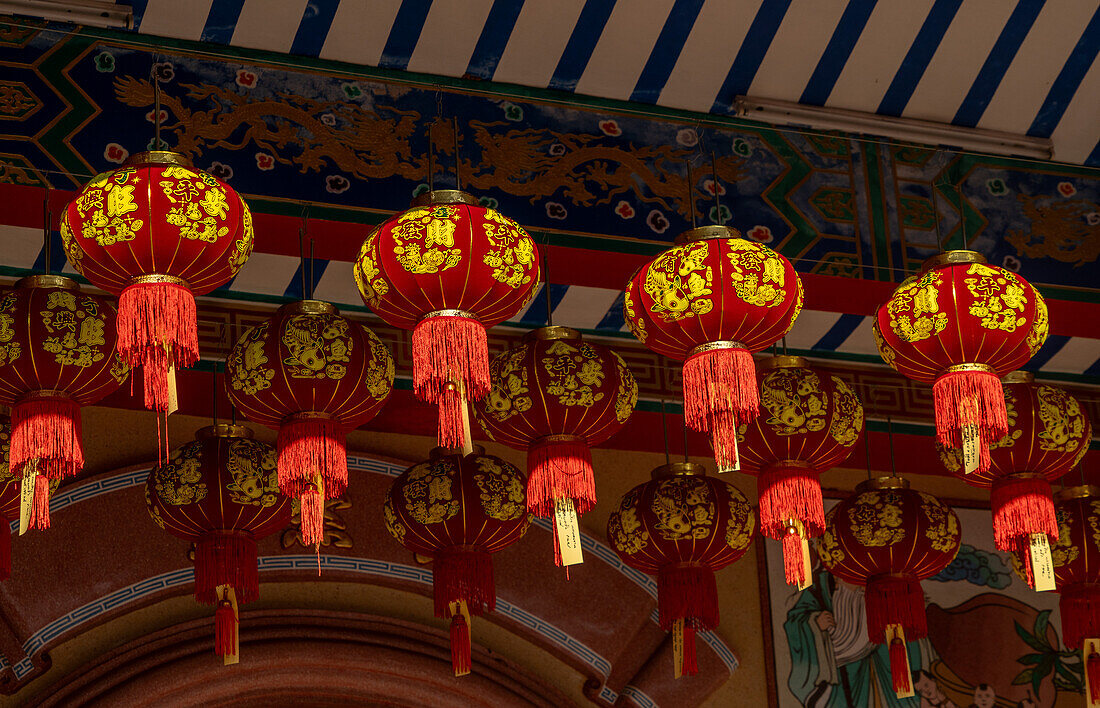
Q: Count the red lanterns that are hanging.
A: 15